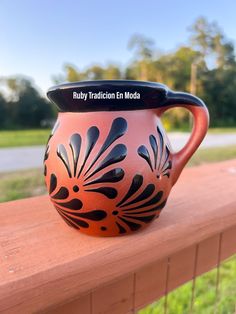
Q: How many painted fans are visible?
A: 4